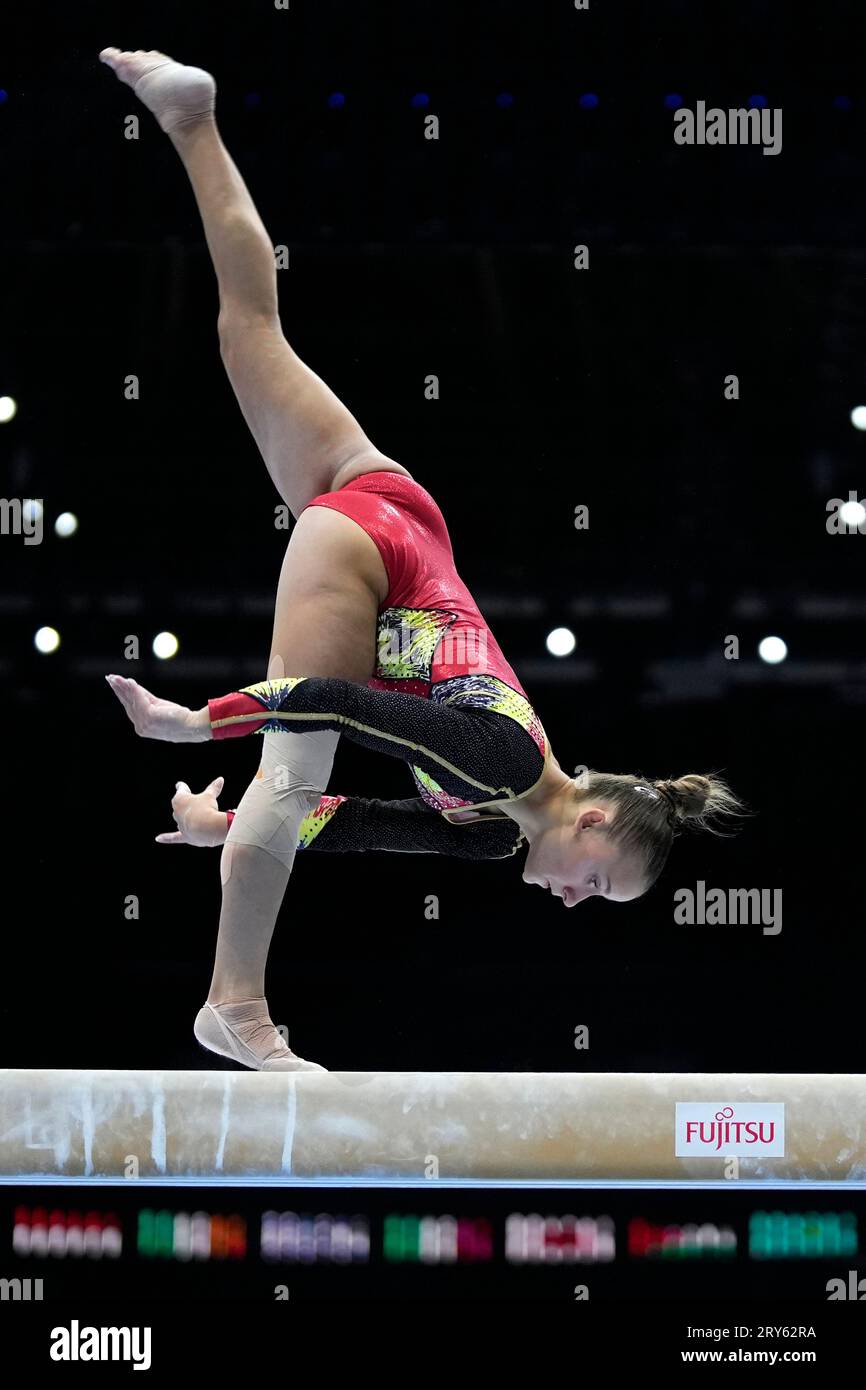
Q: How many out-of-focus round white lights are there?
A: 9